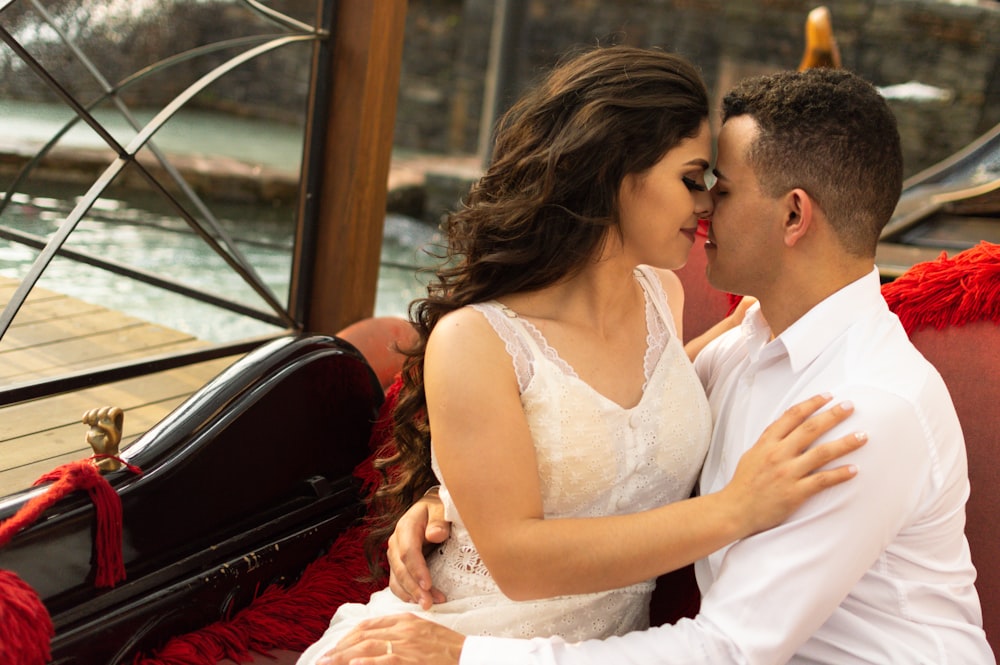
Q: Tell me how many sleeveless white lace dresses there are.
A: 1